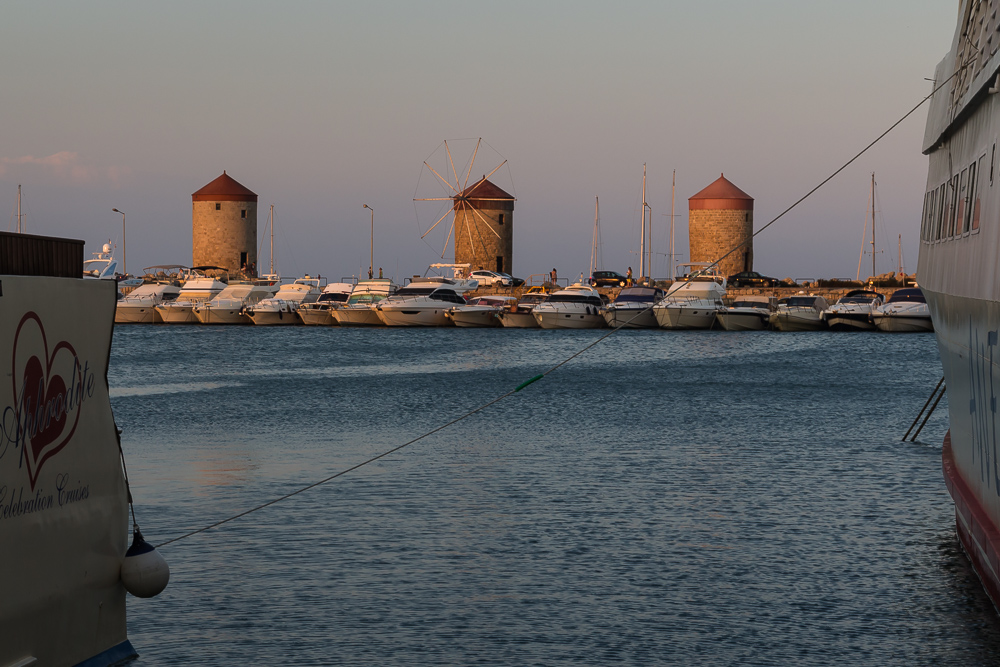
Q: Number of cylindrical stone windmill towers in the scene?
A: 3